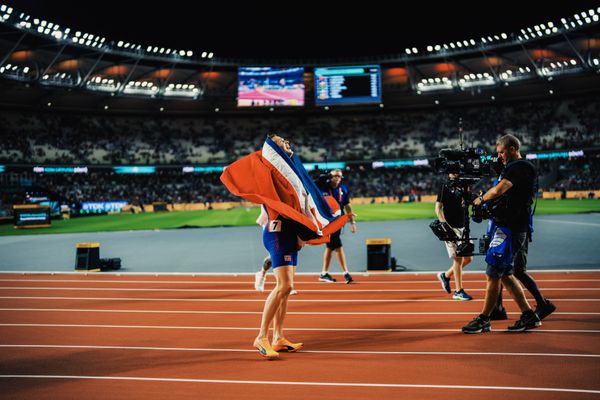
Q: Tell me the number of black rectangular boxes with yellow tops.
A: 2